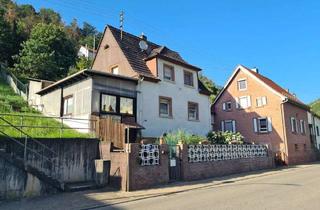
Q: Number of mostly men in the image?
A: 0